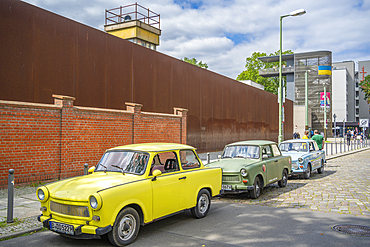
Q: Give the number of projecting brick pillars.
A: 3